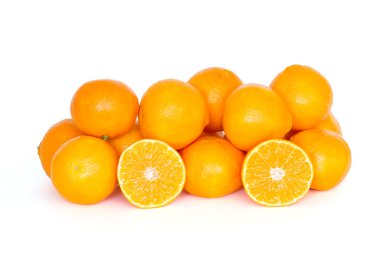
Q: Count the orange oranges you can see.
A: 13